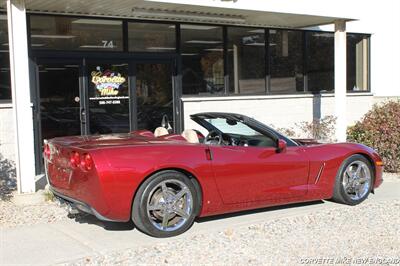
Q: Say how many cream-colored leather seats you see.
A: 2